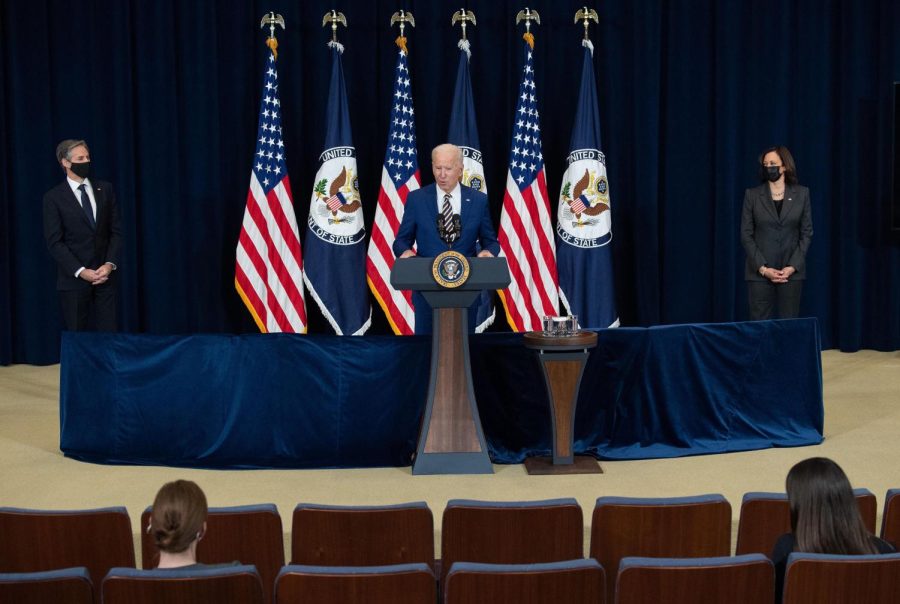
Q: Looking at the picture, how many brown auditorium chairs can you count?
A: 13